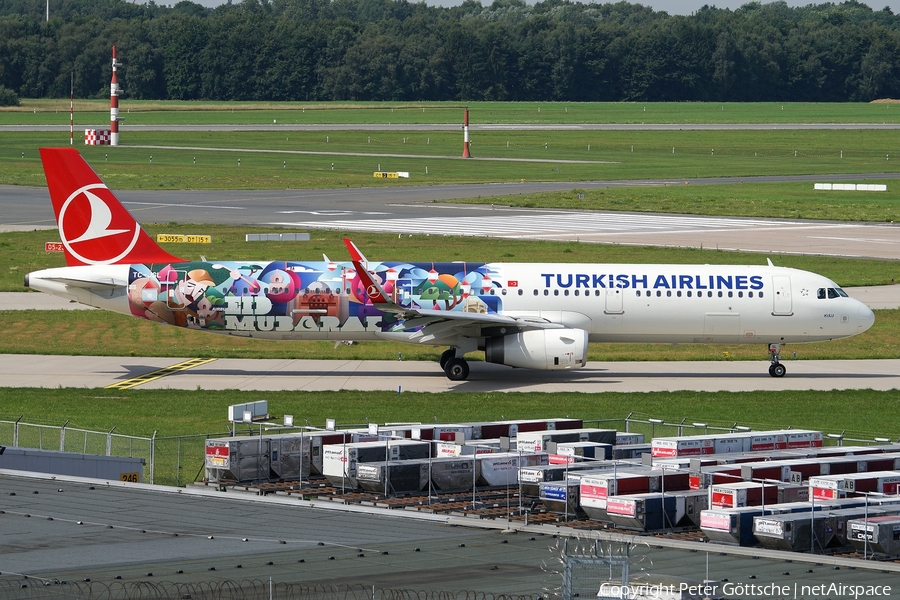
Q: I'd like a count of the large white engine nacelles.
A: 1